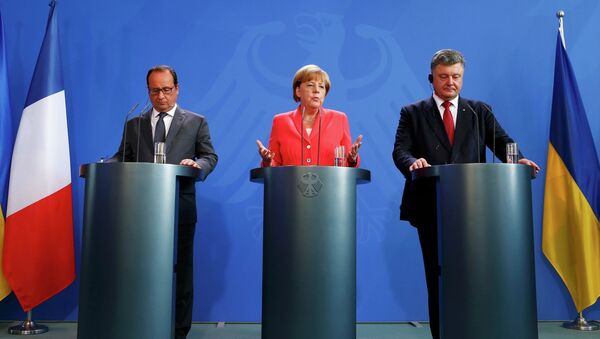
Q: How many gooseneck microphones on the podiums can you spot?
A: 6